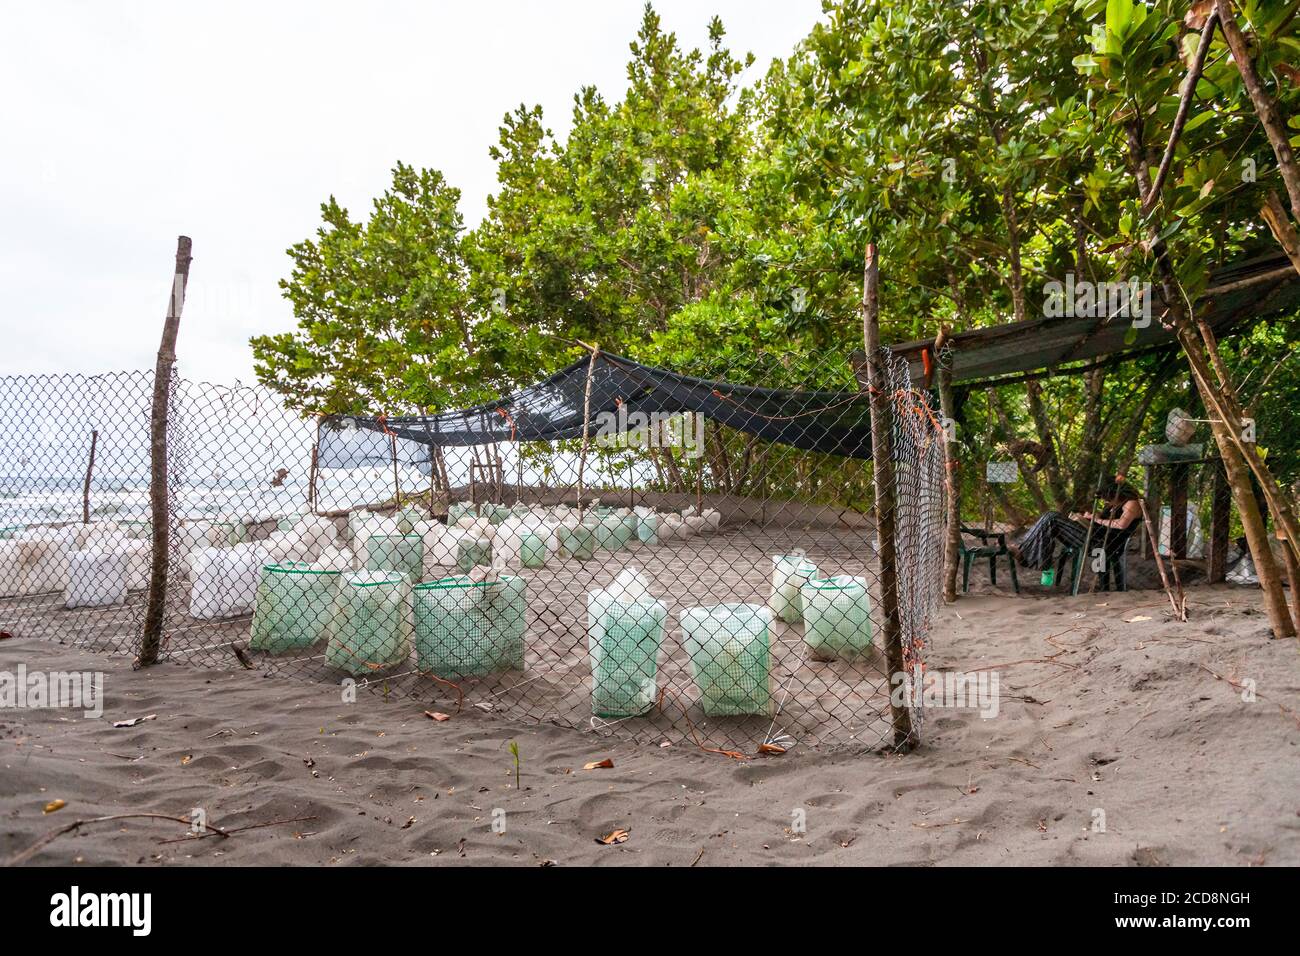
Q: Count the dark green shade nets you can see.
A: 2